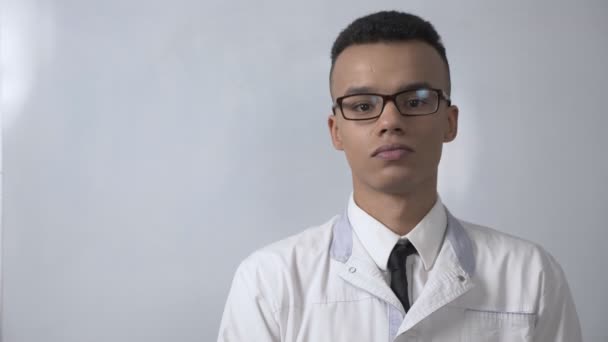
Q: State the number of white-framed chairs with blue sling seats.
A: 0